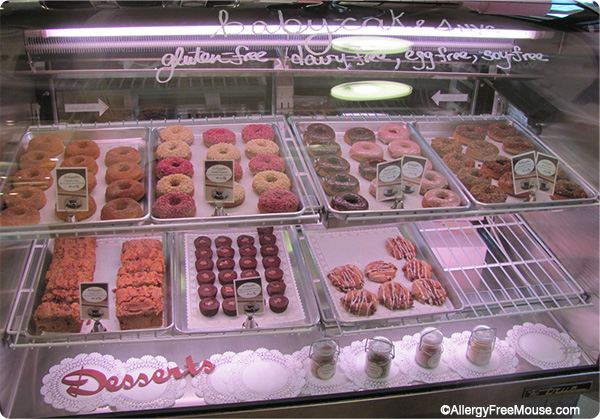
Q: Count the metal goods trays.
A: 7